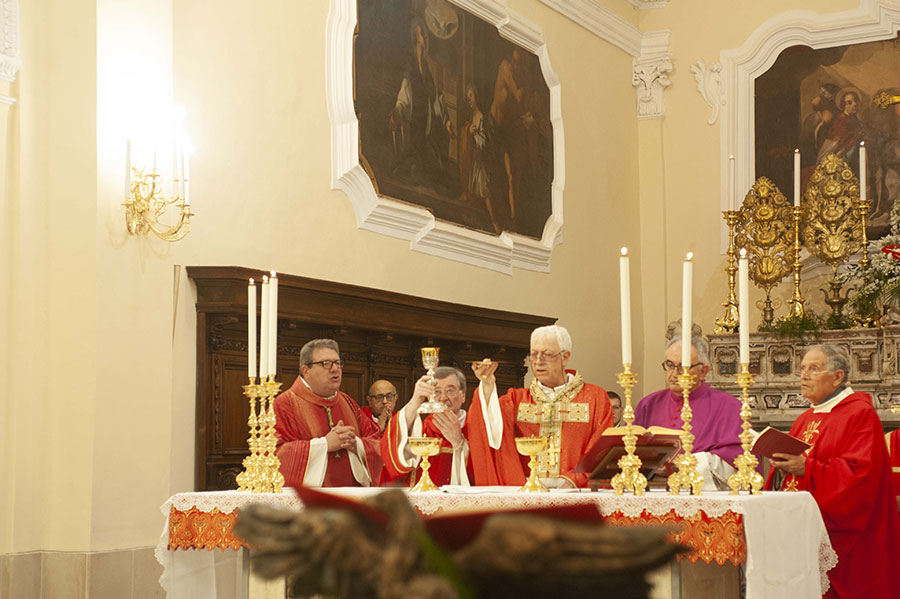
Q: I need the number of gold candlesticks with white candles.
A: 9